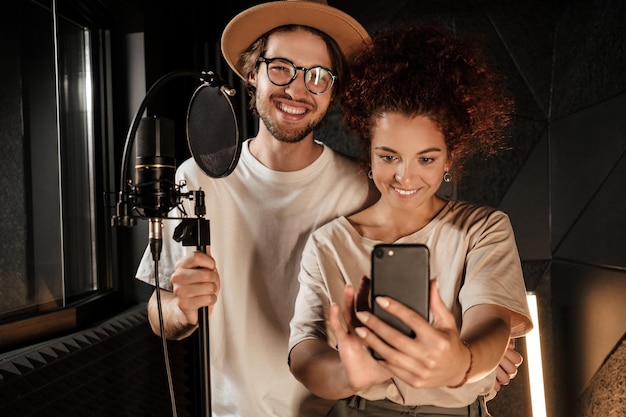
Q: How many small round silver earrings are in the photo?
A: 2